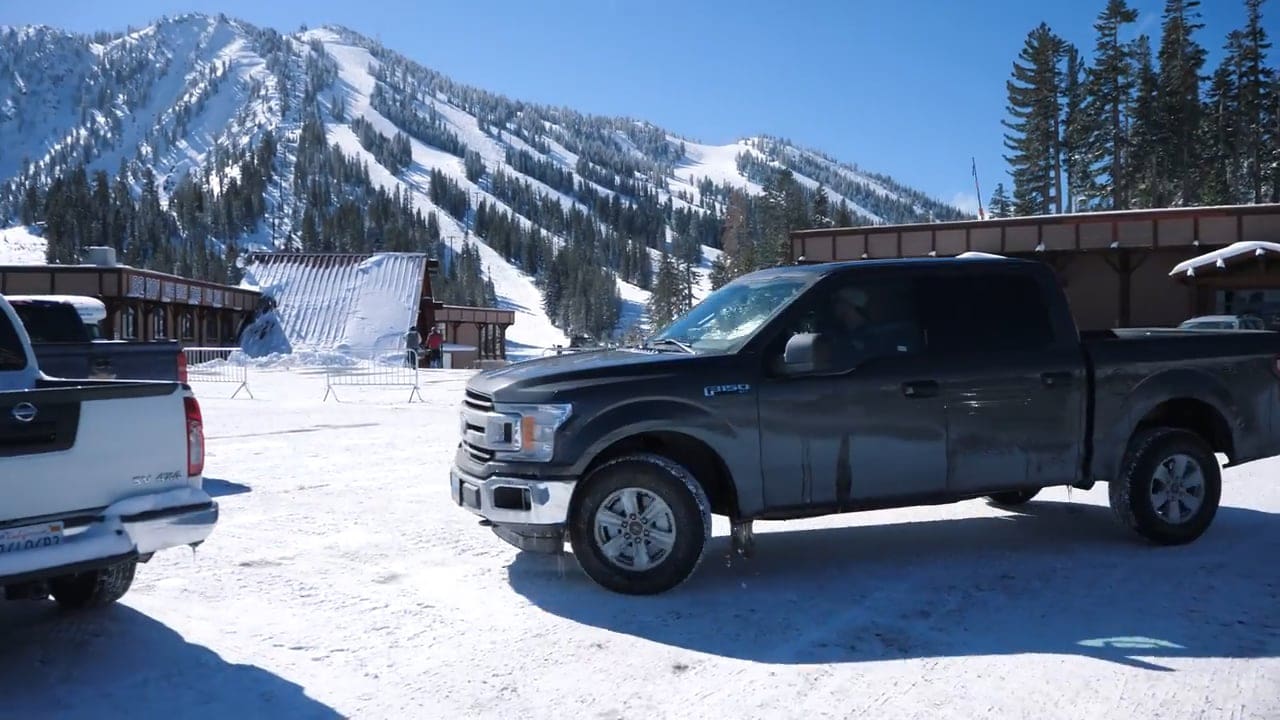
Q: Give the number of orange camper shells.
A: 0